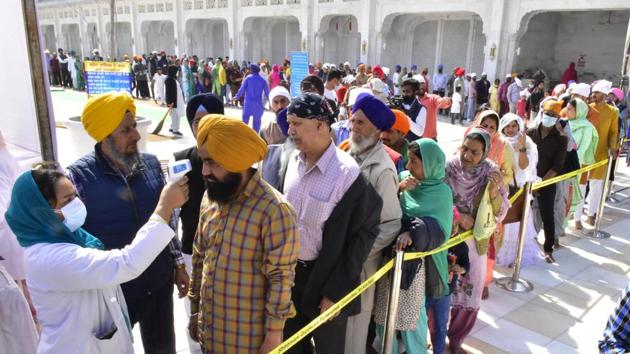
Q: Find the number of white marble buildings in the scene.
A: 1